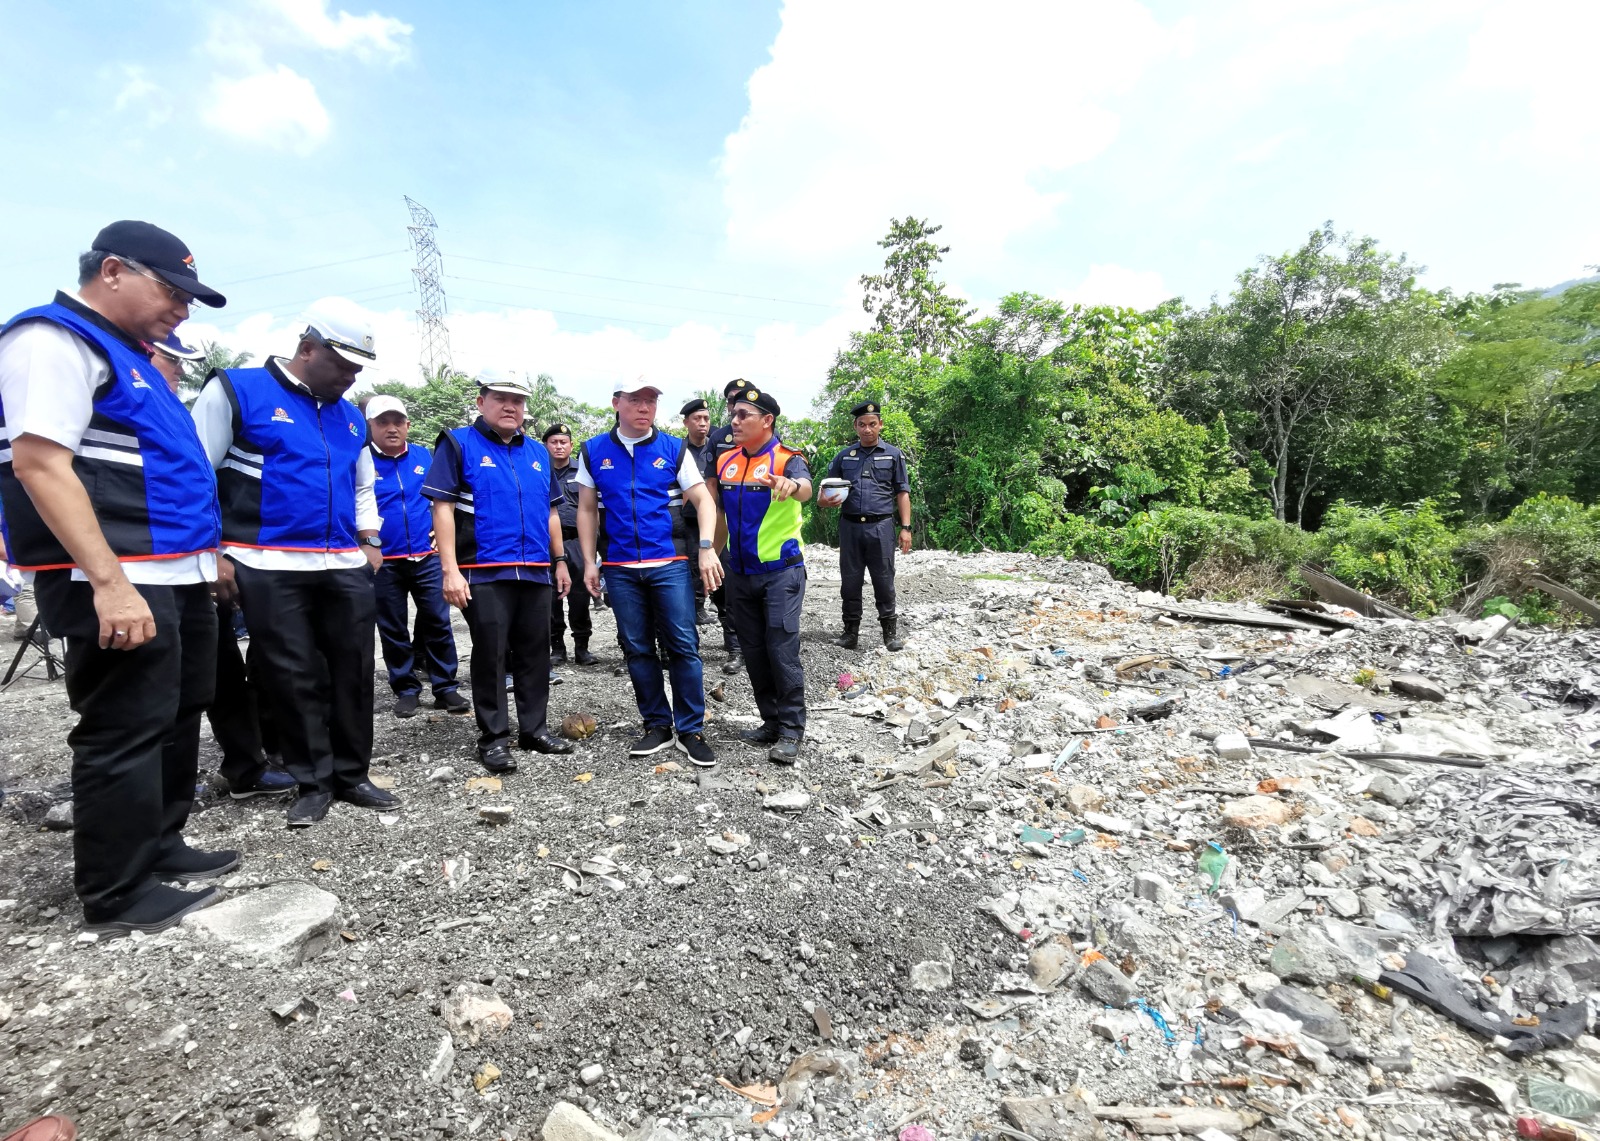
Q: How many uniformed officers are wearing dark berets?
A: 5